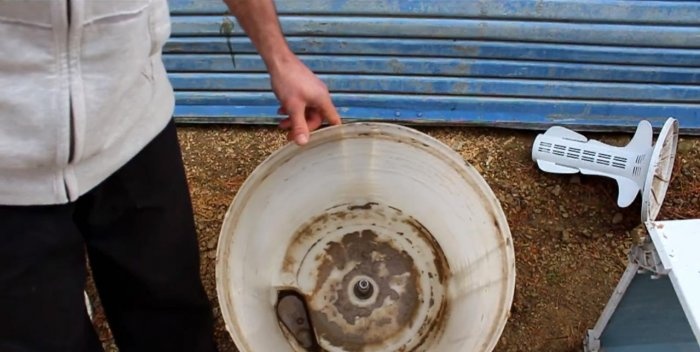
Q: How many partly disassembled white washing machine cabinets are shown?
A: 1